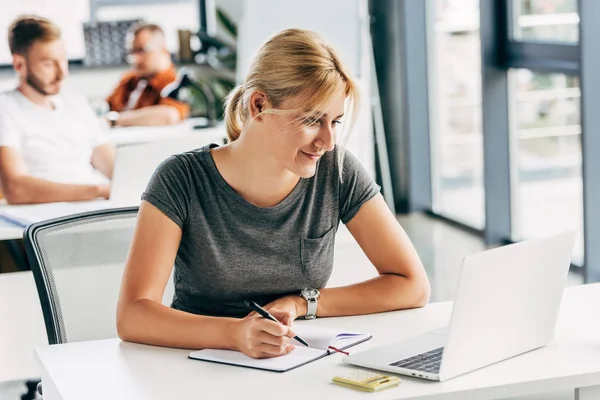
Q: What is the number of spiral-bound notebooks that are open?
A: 0